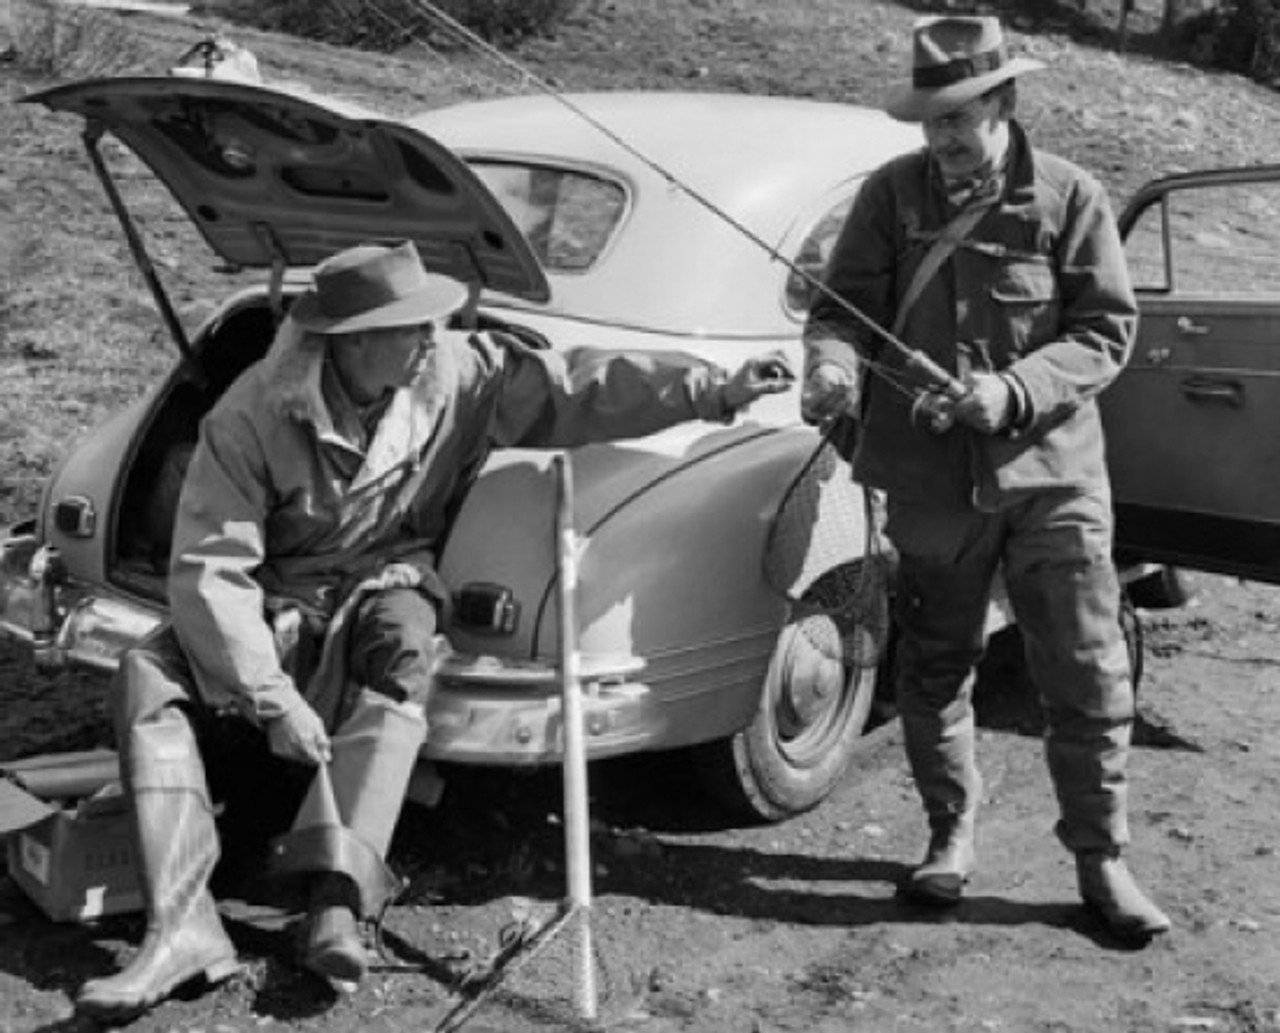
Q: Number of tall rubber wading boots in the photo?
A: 2